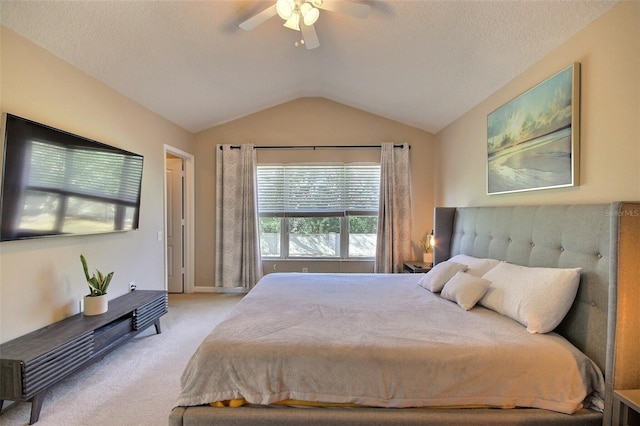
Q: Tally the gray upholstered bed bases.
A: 1